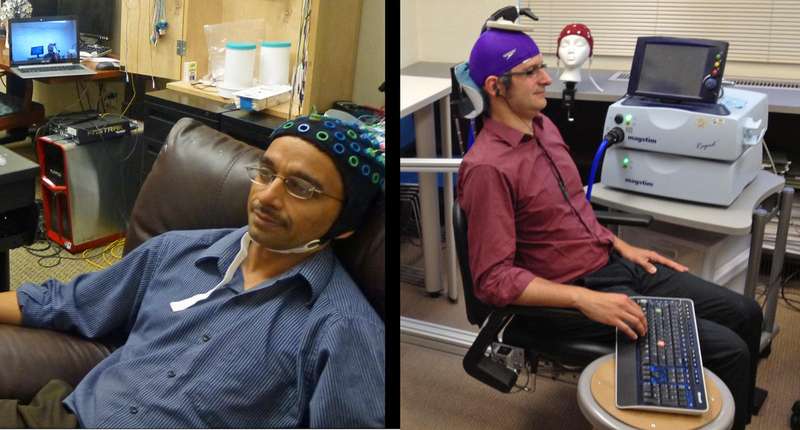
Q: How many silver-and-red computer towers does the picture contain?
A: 1